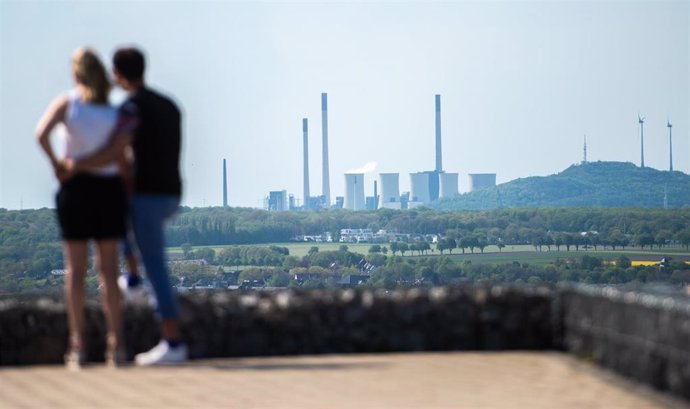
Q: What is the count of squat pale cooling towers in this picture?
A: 5